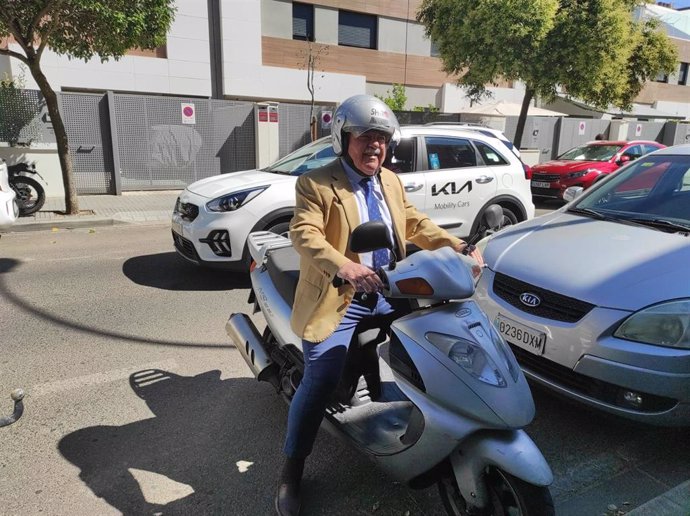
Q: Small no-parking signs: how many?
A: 4